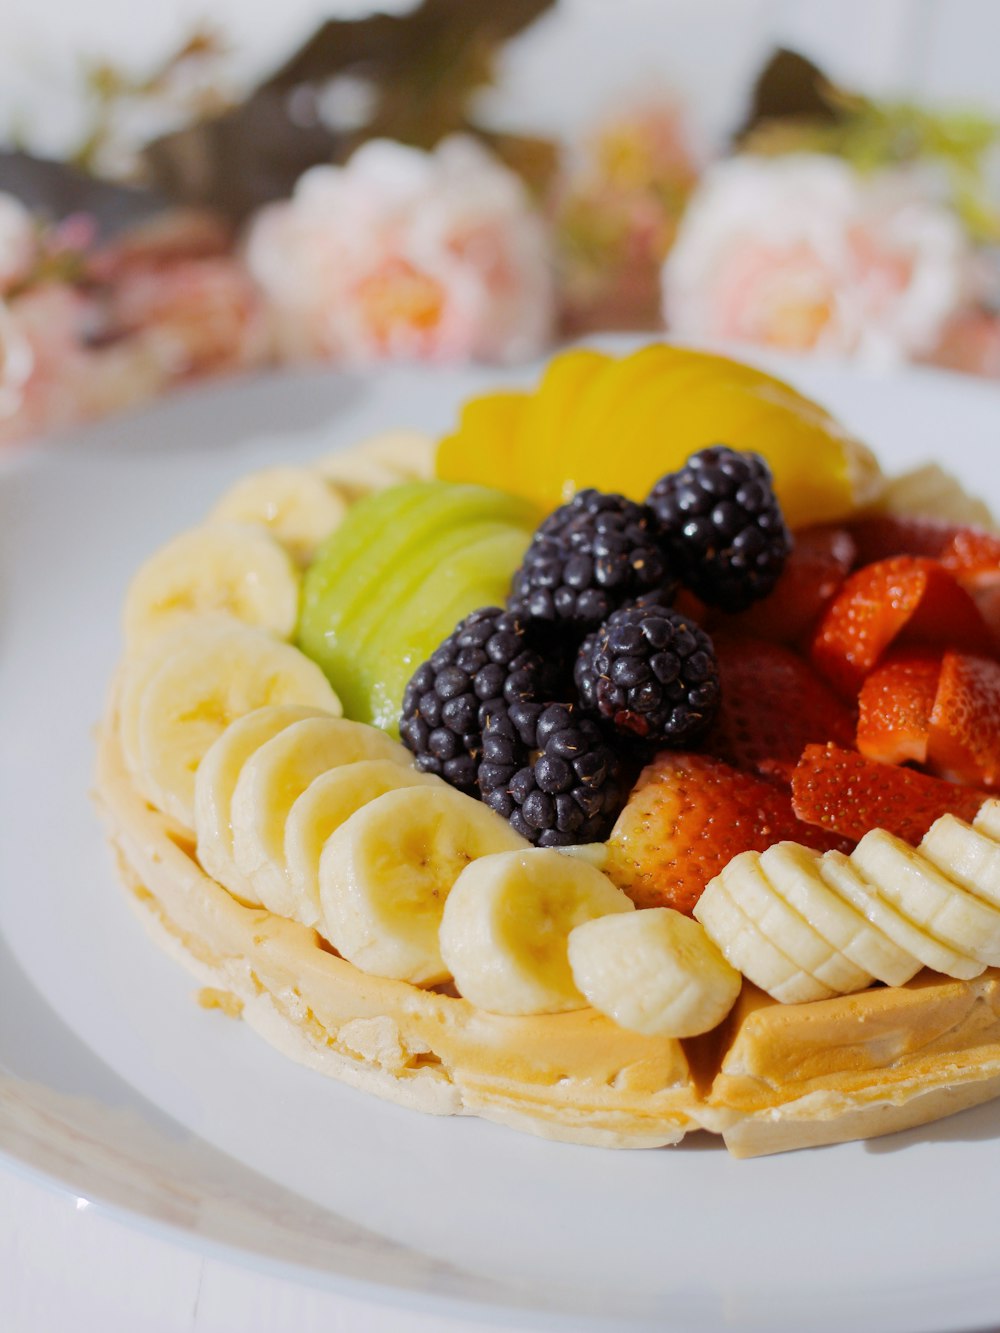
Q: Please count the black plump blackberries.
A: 5